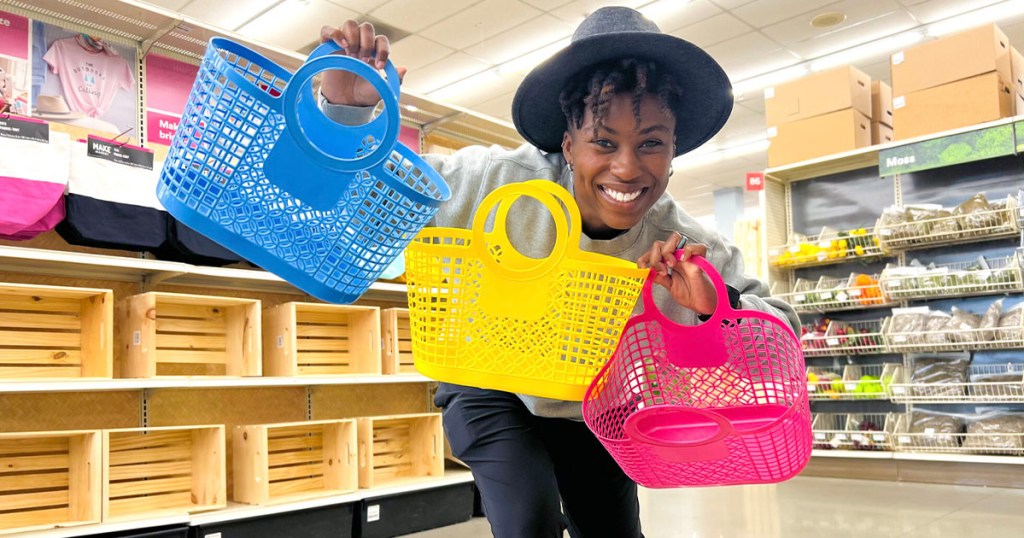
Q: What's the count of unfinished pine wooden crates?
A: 8